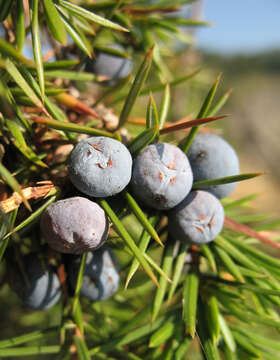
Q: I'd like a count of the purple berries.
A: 8